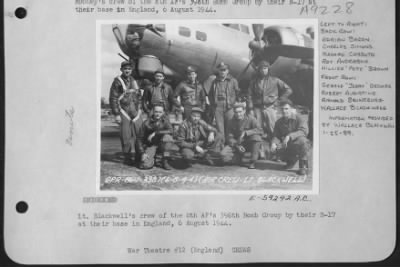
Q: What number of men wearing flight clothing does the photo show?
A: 9